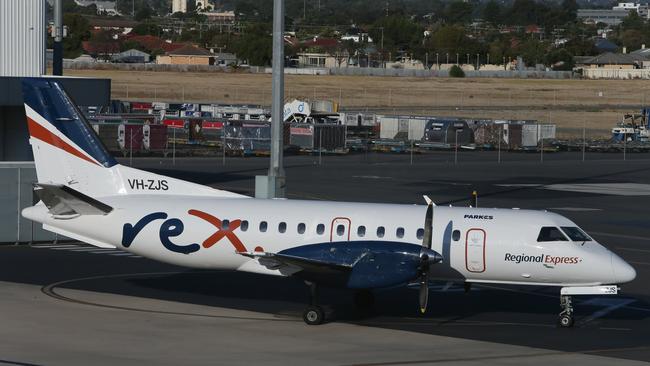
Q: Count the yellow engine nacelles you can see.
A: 0